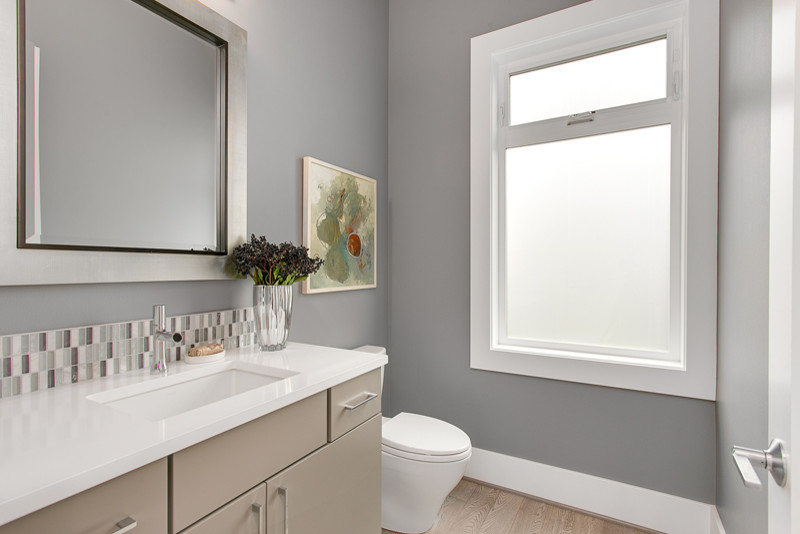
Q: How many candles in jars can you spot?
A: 0